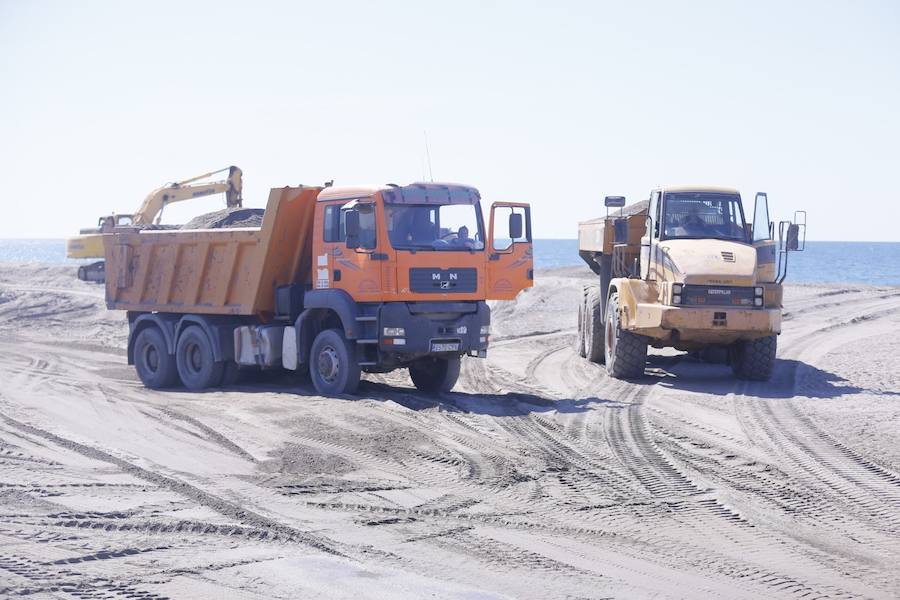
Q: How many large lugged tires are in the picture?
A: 4